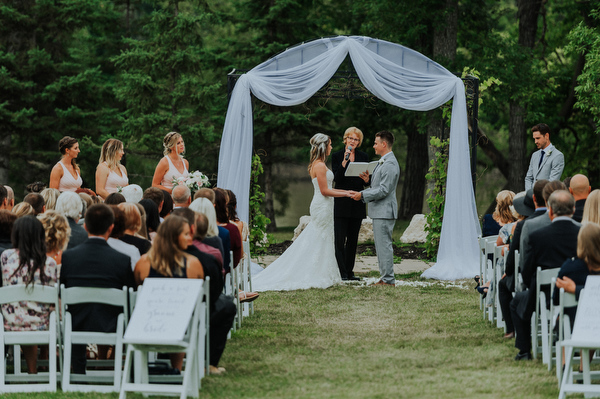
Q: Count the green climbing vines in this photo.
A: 2